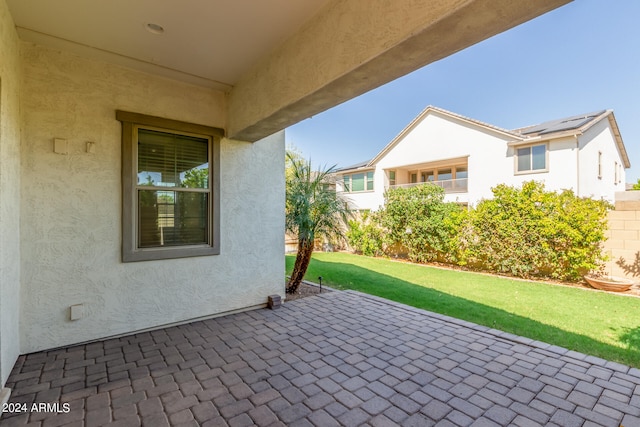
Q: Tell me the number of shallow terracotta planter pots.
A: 1